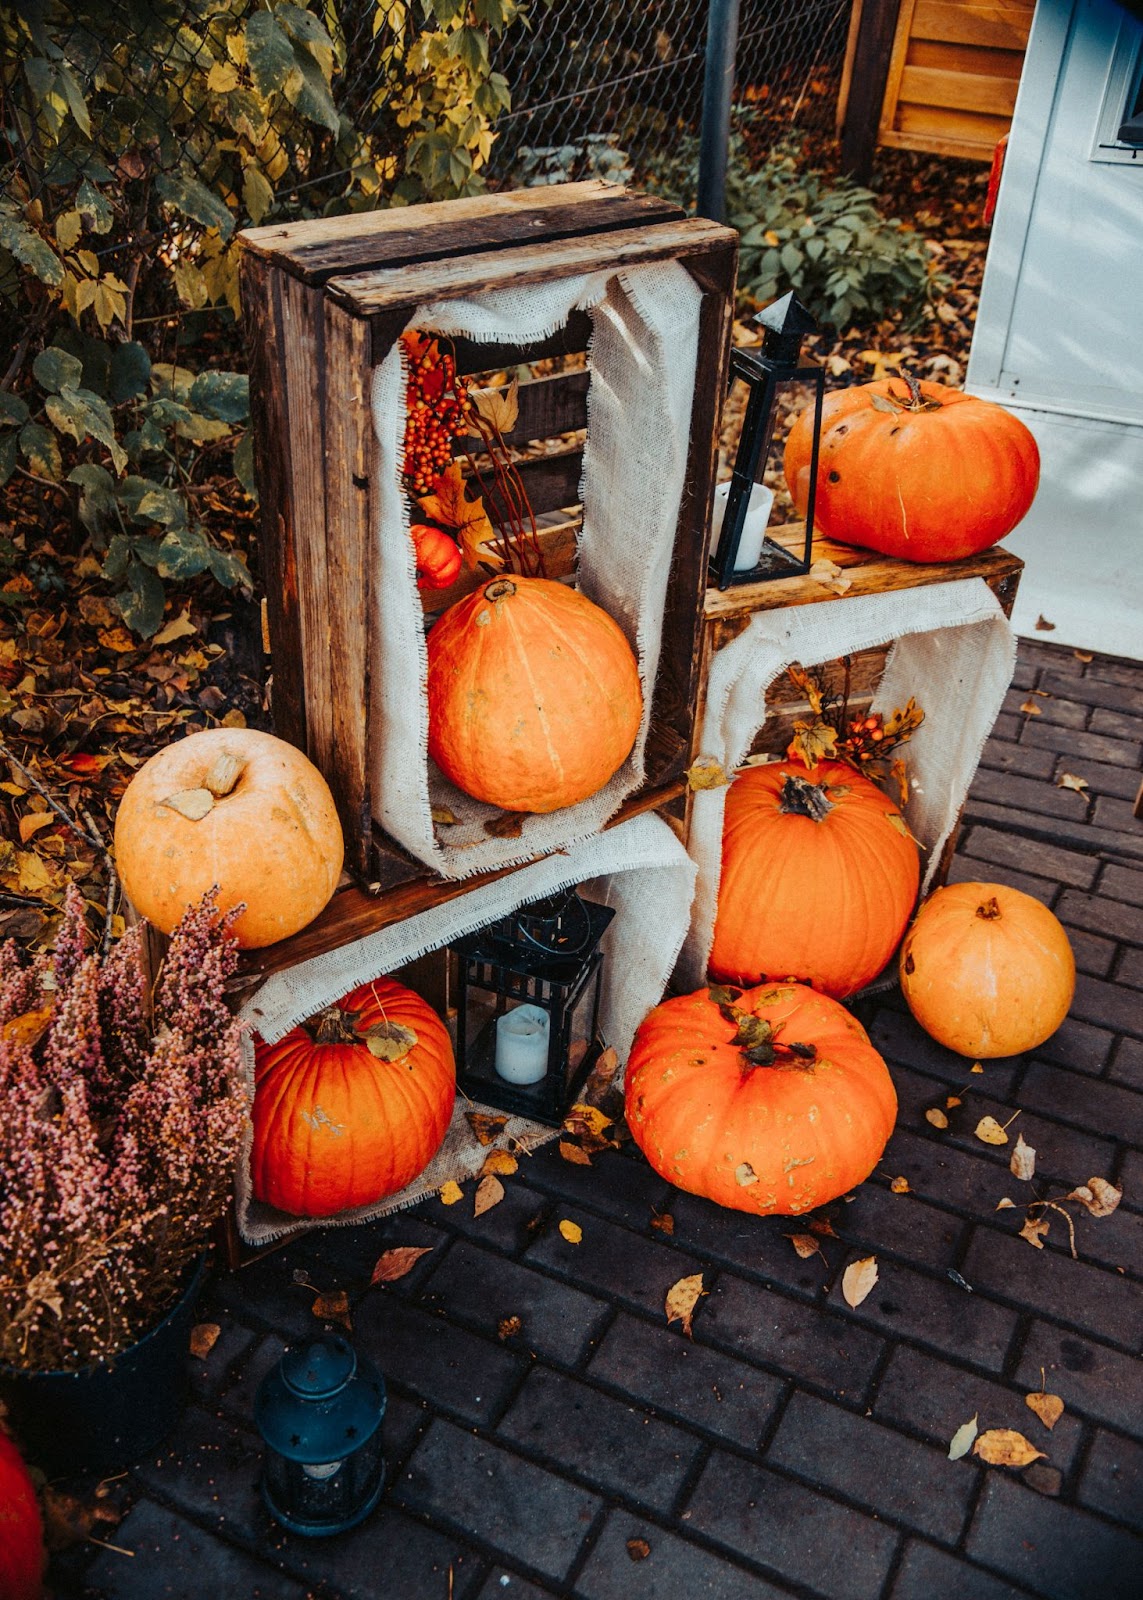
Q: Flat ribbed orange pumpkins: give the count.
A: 2